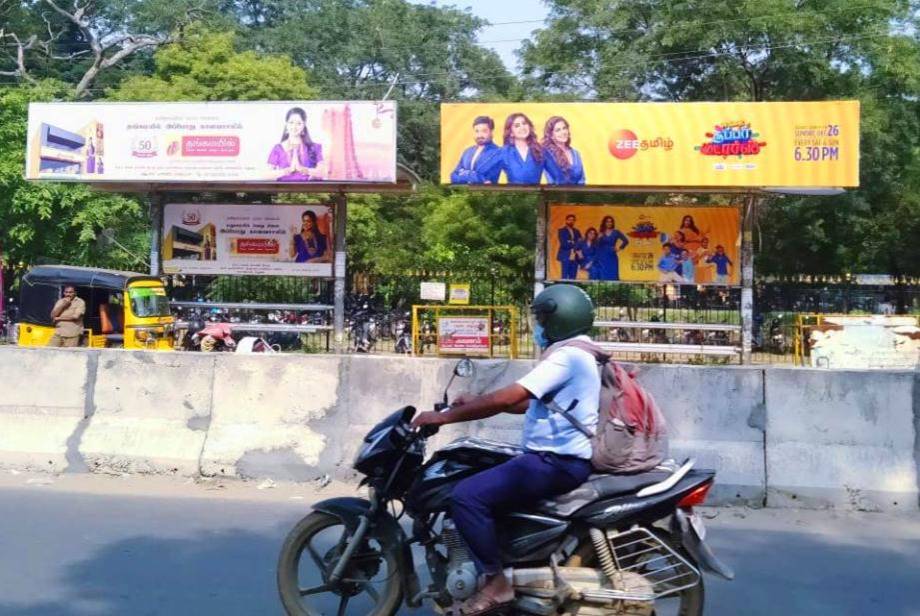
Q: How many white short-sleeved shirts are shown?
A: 1